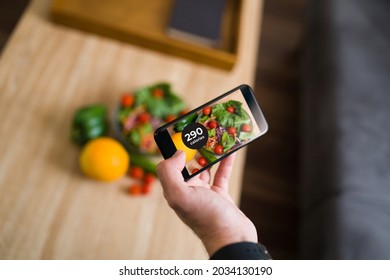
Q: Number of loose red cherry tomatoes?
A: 4